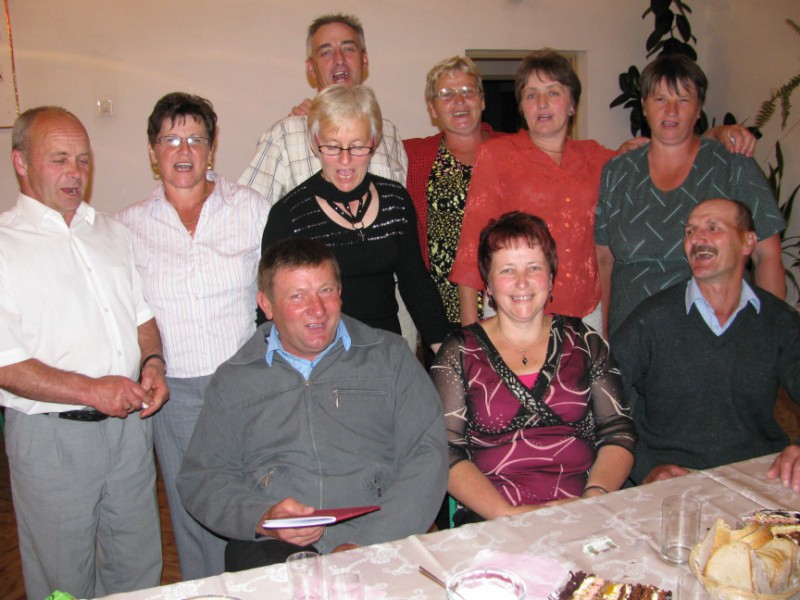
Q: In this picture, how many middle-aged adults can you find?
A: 10